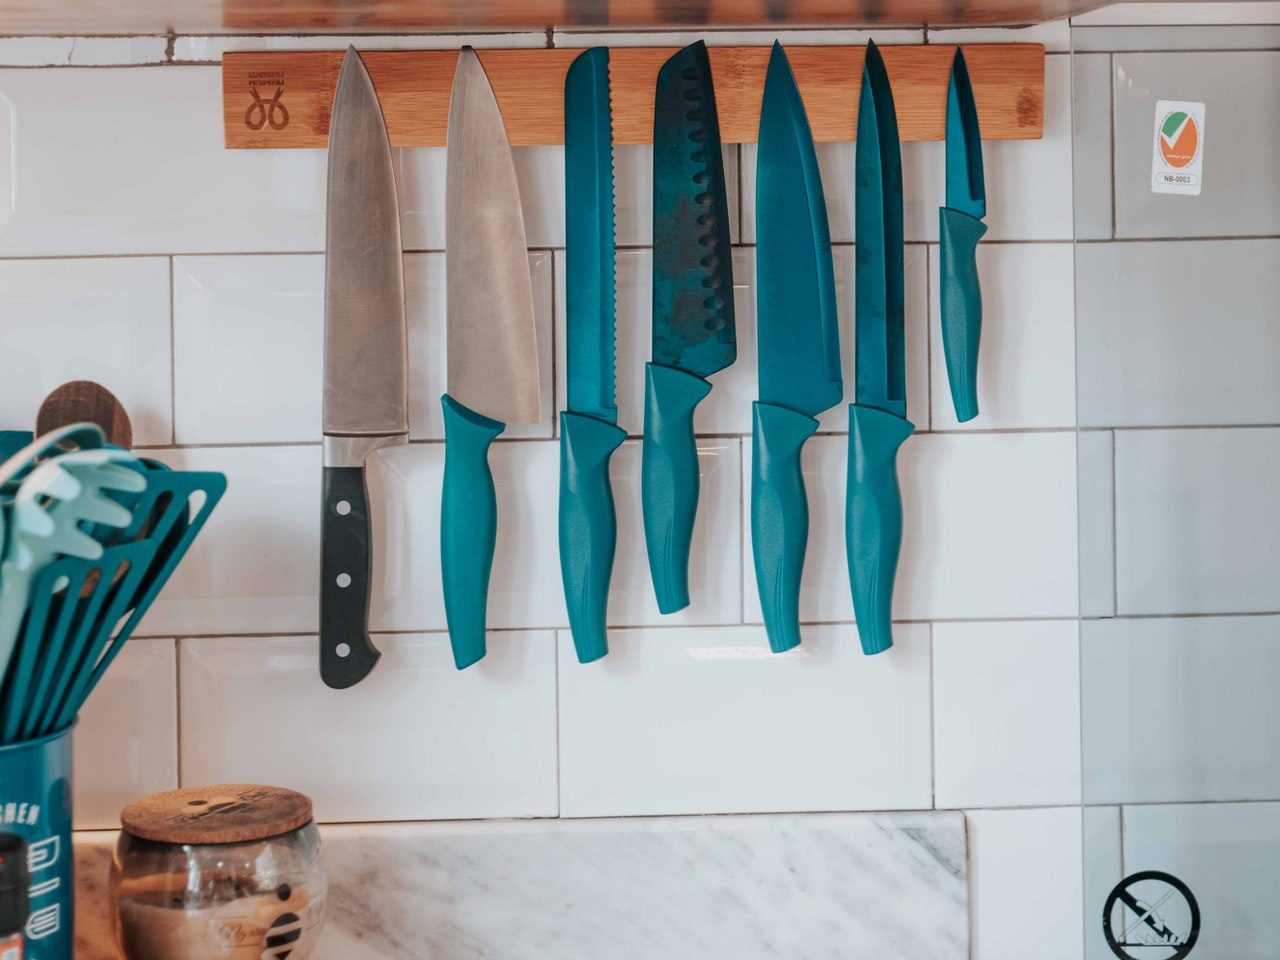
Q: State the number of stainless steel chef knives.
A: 2